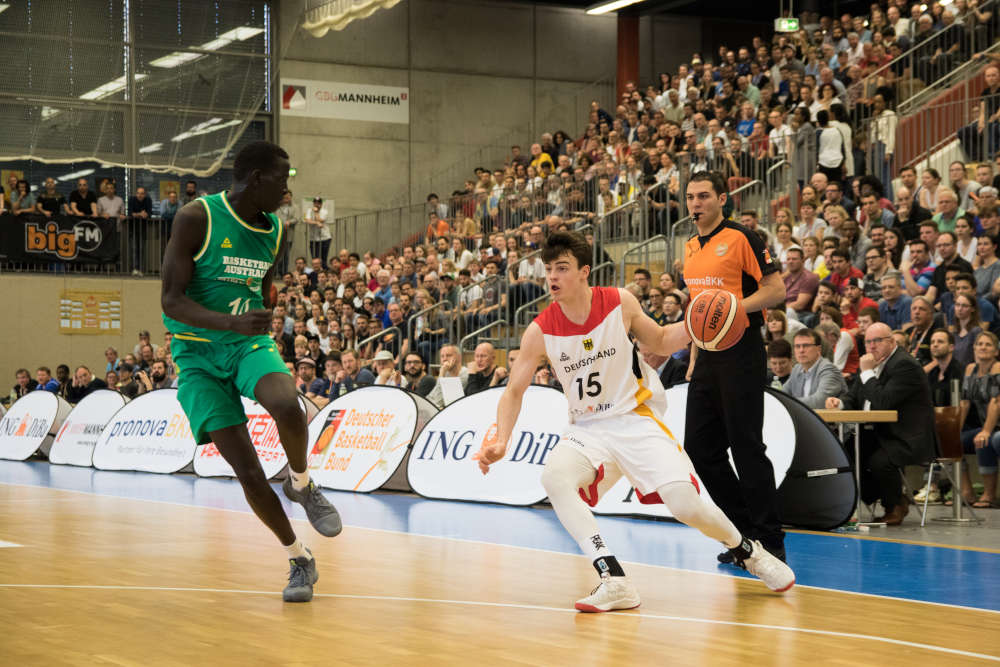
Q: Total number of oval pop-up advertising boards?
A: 7